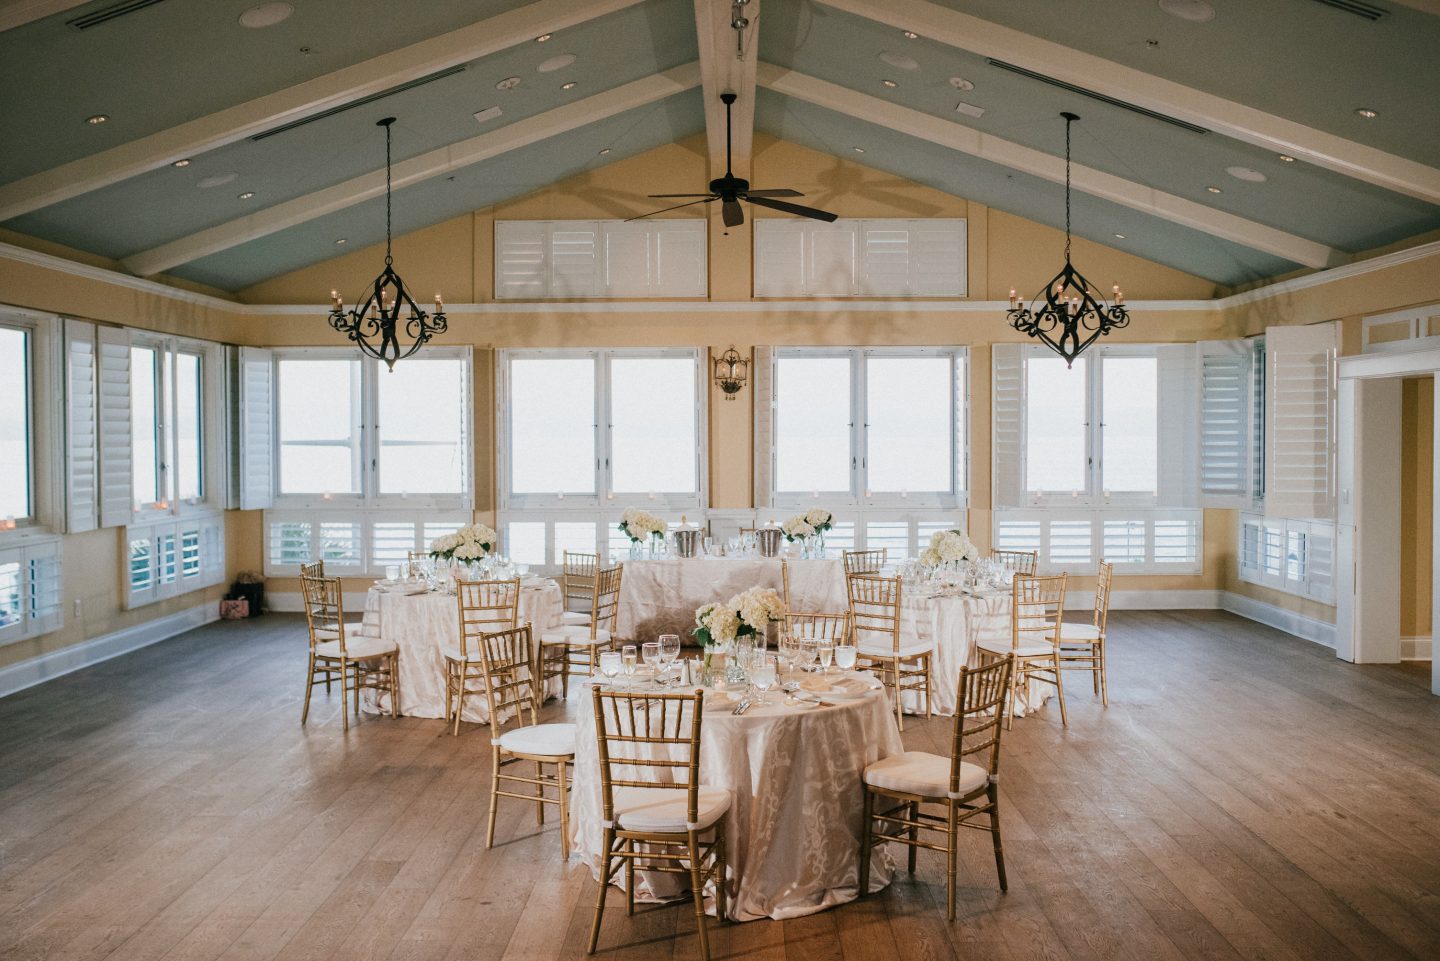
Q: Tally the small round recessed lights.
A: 14